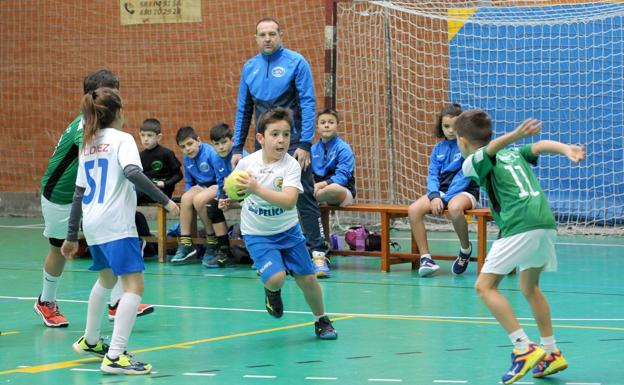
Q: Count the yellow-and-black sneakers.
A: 2